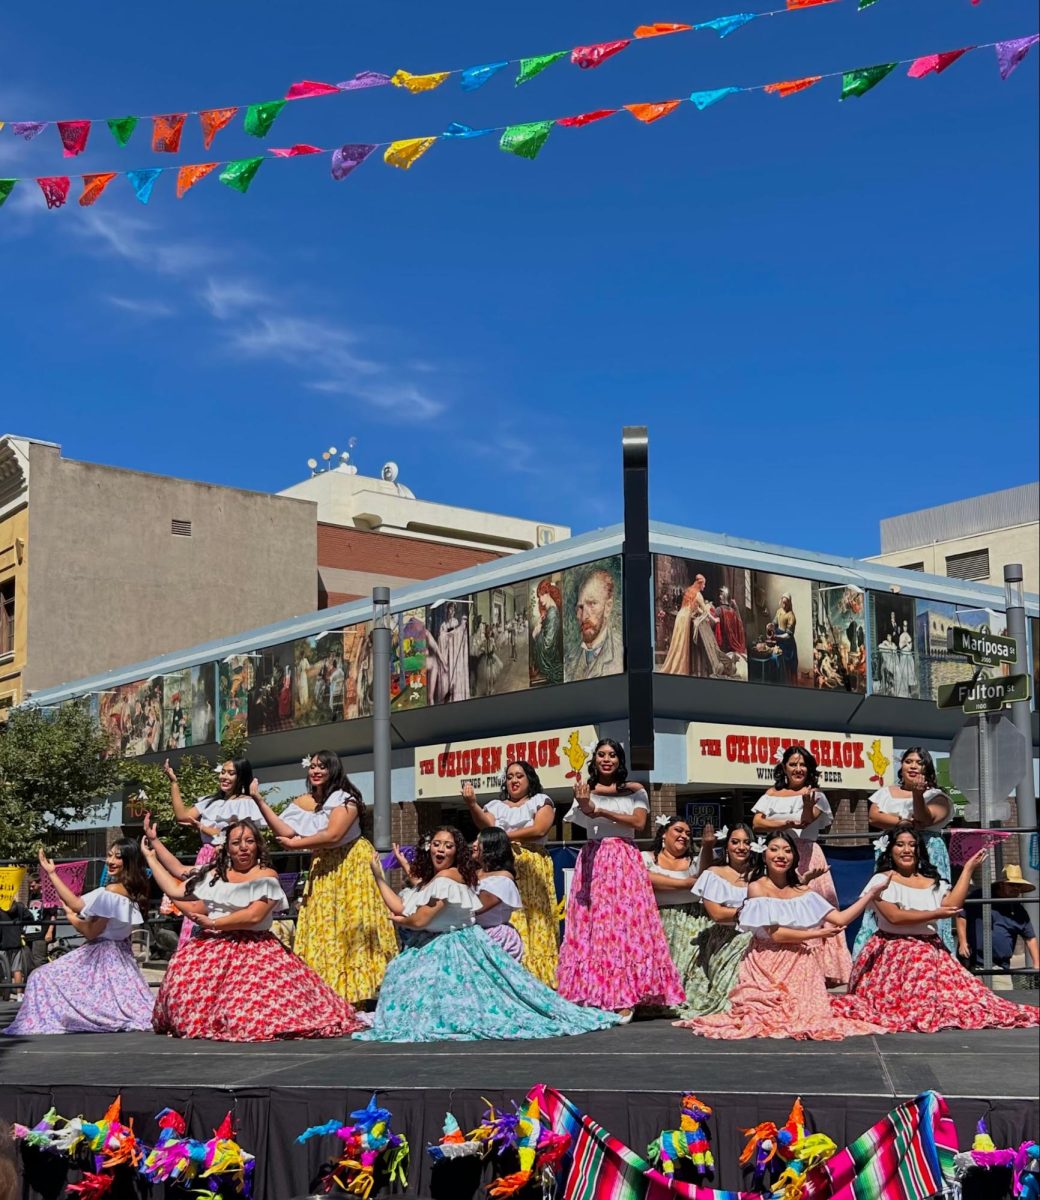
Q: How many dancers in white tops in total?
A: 14